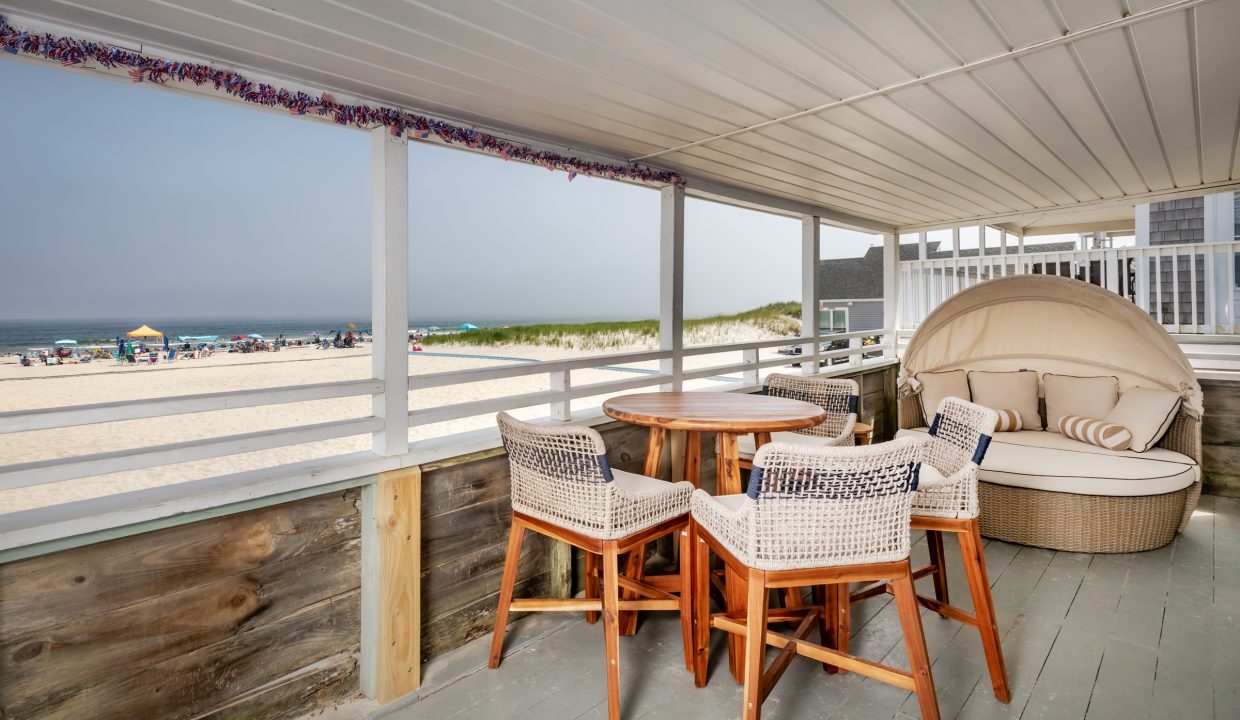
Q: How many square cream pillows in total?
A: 4